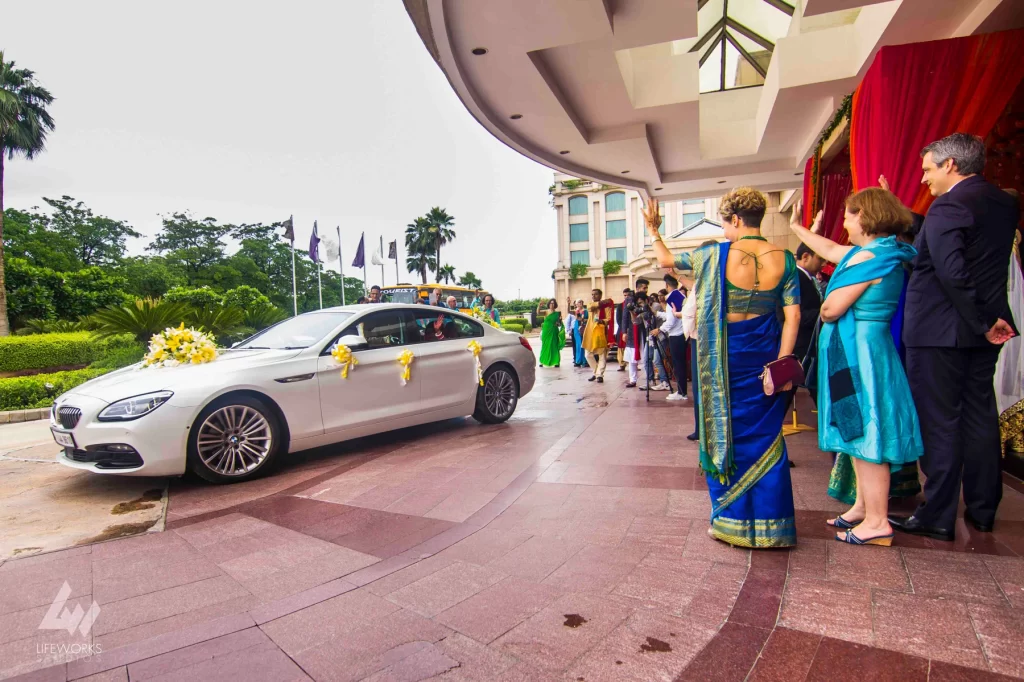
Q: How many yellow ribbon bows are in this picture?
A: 3